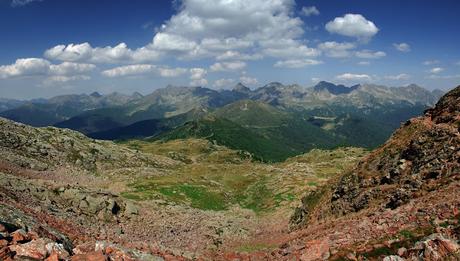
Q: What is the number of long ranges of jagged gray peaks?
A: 1